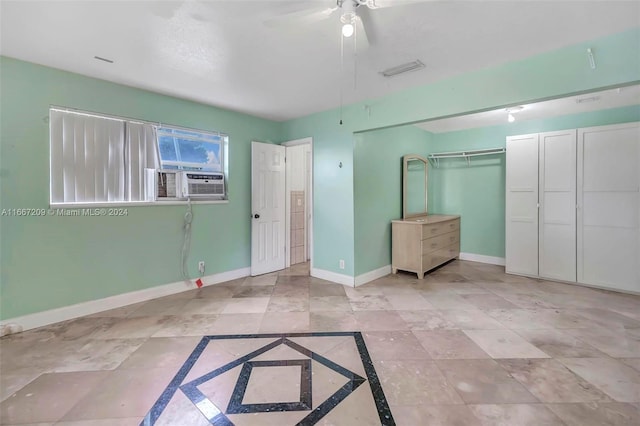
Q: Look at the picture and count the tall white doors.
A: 4